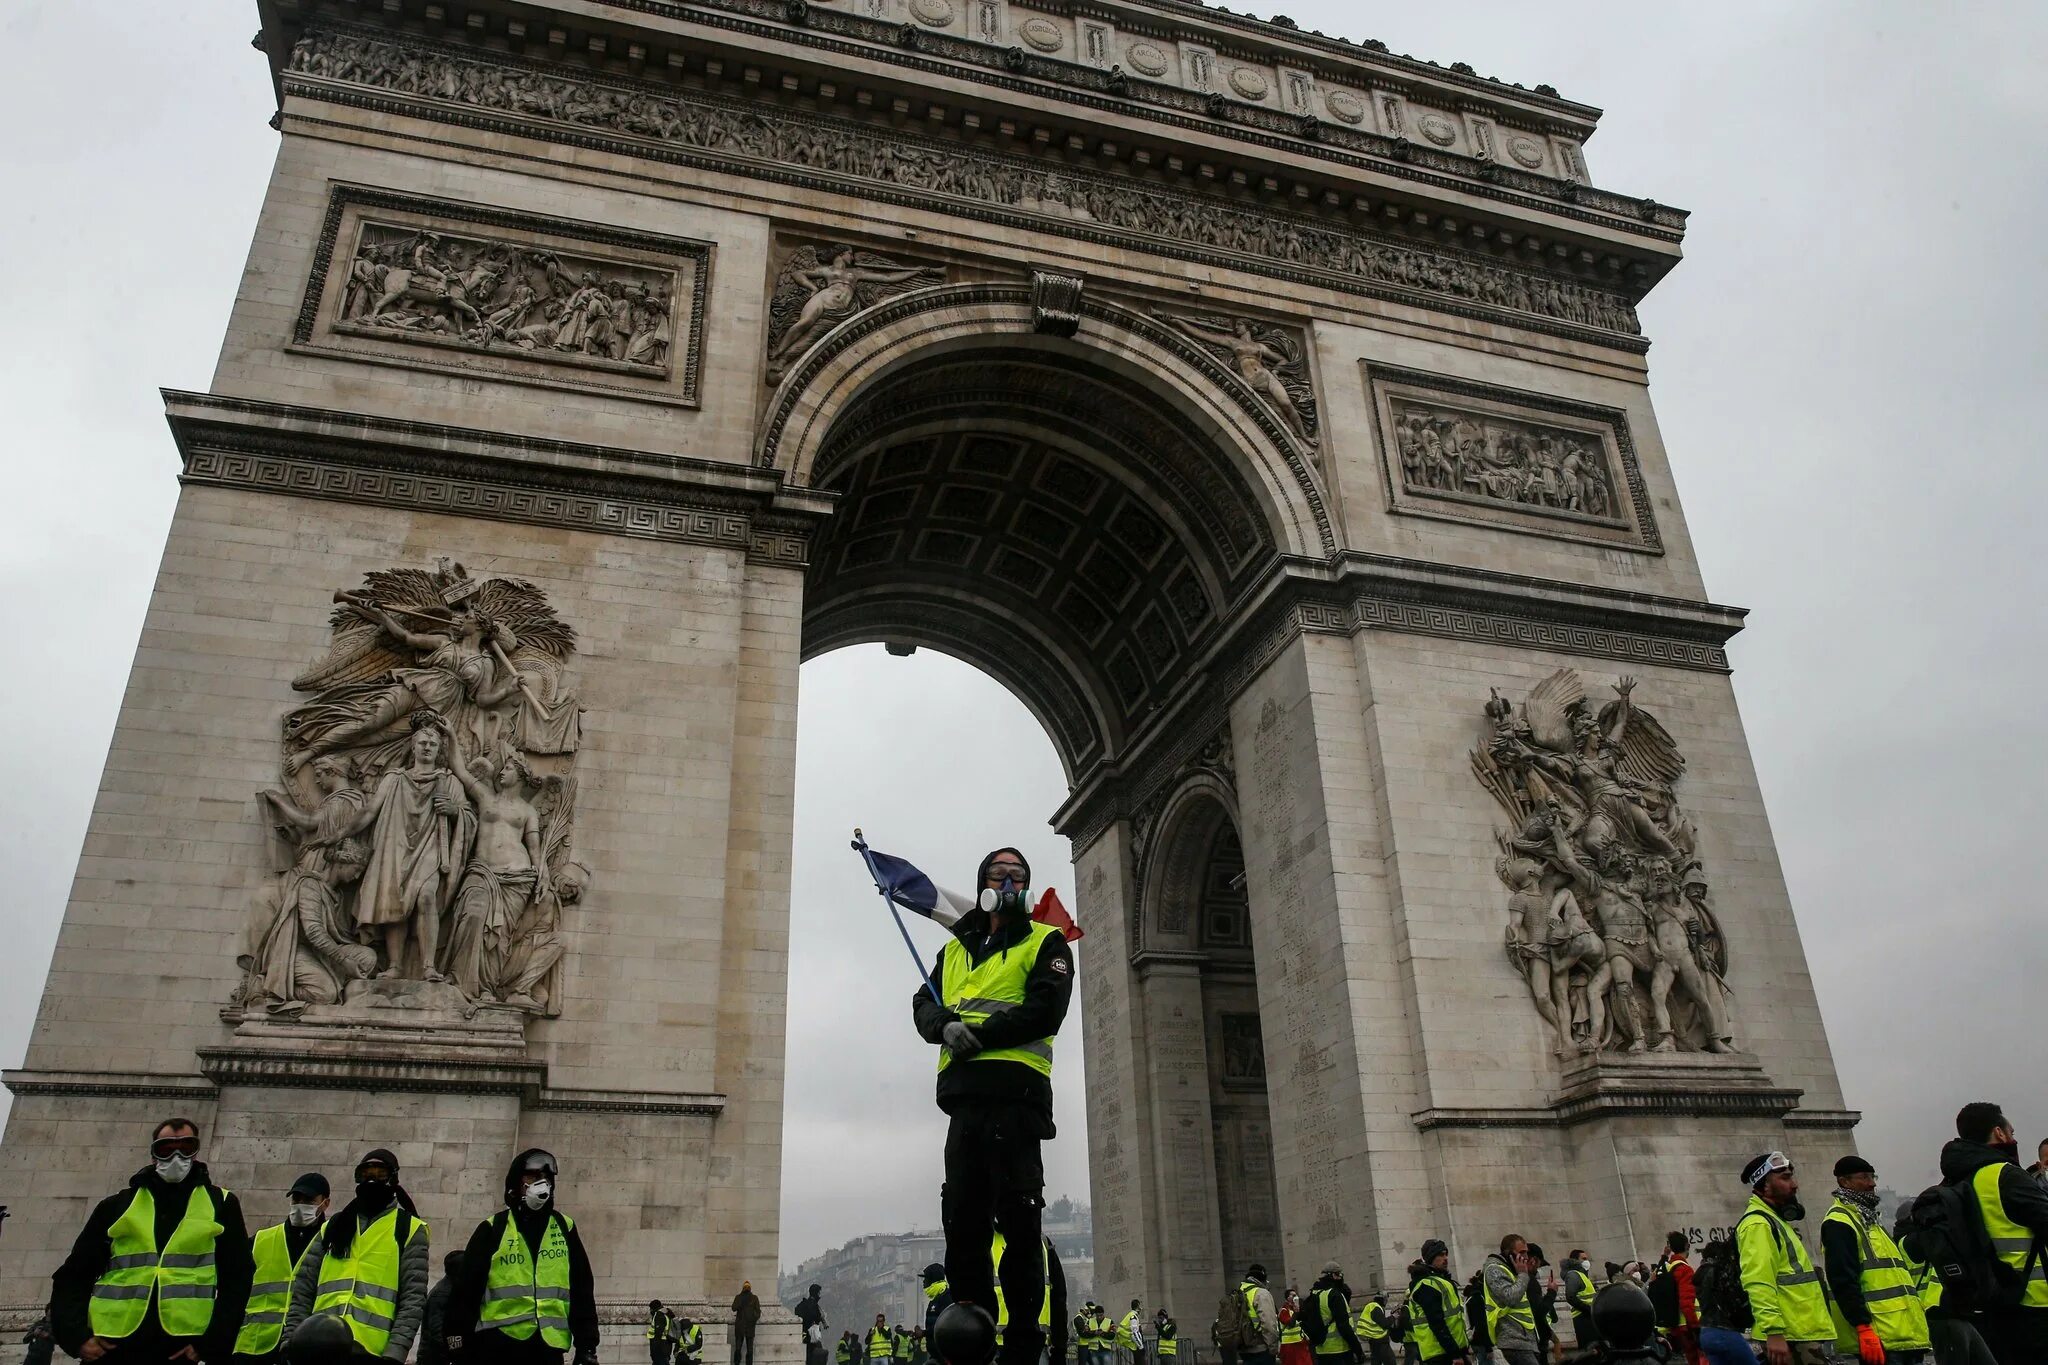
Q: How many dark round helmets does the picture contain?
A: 3